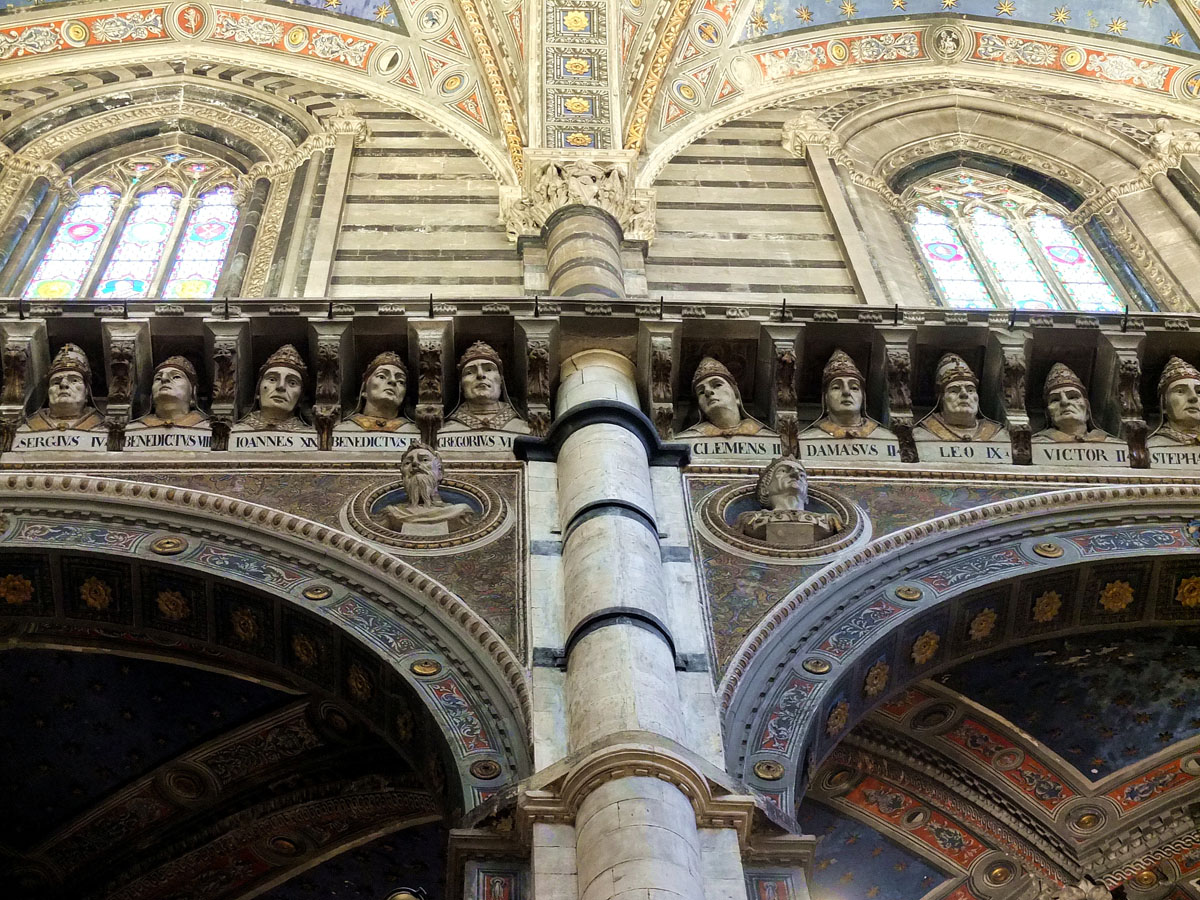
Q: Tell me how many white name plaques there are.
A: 10